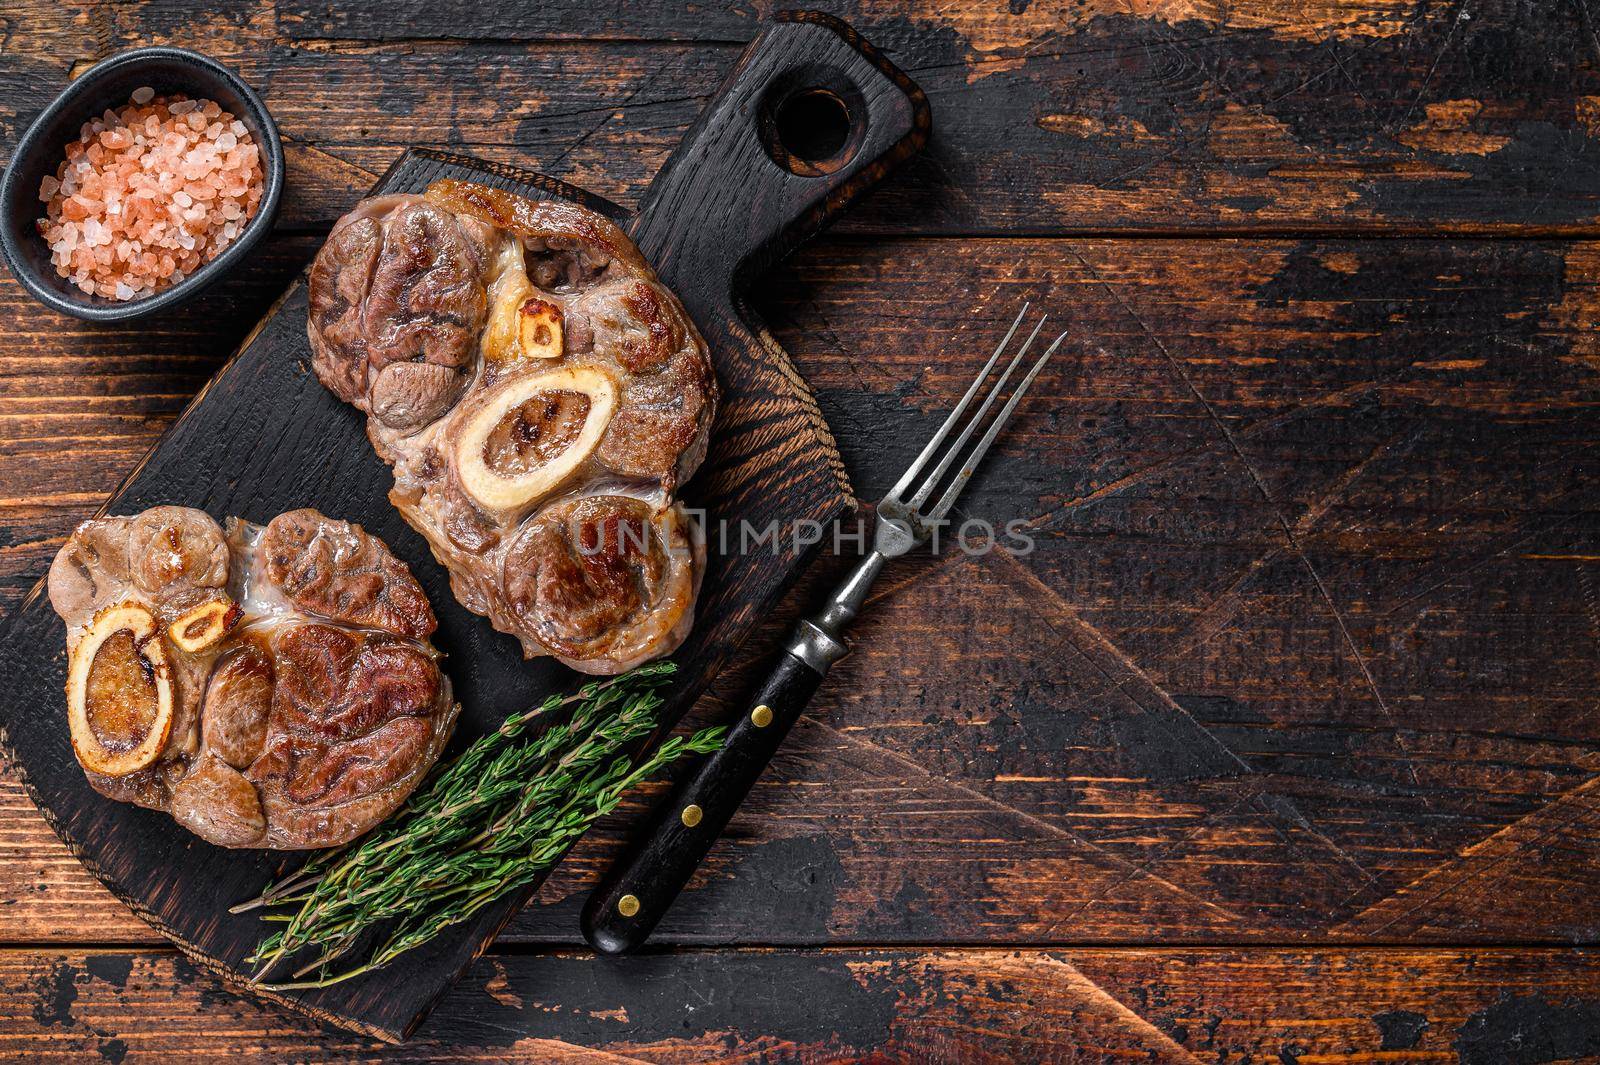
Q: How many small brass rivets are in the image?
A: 3